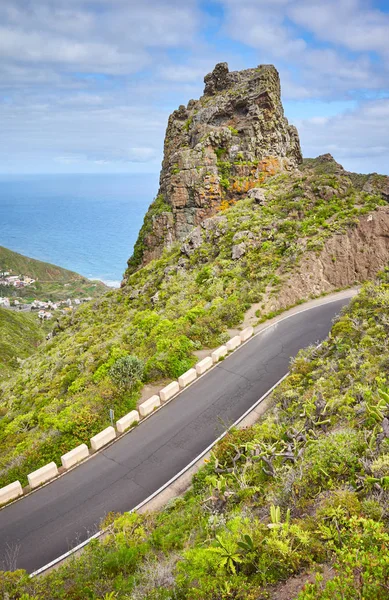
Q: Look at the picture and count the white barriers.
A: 12